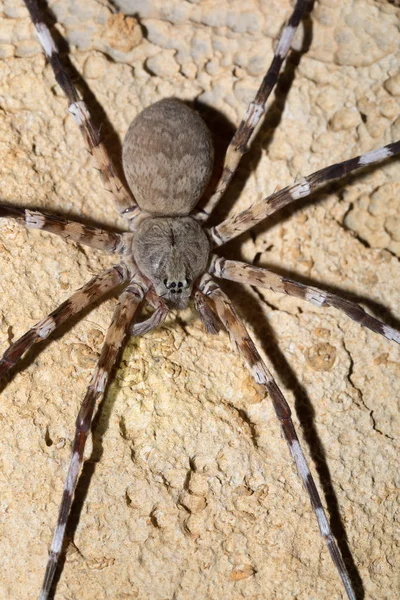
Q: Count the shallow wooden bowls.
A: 0